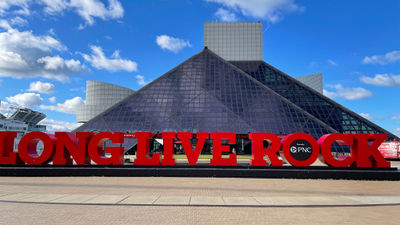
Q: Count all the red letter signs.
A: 12